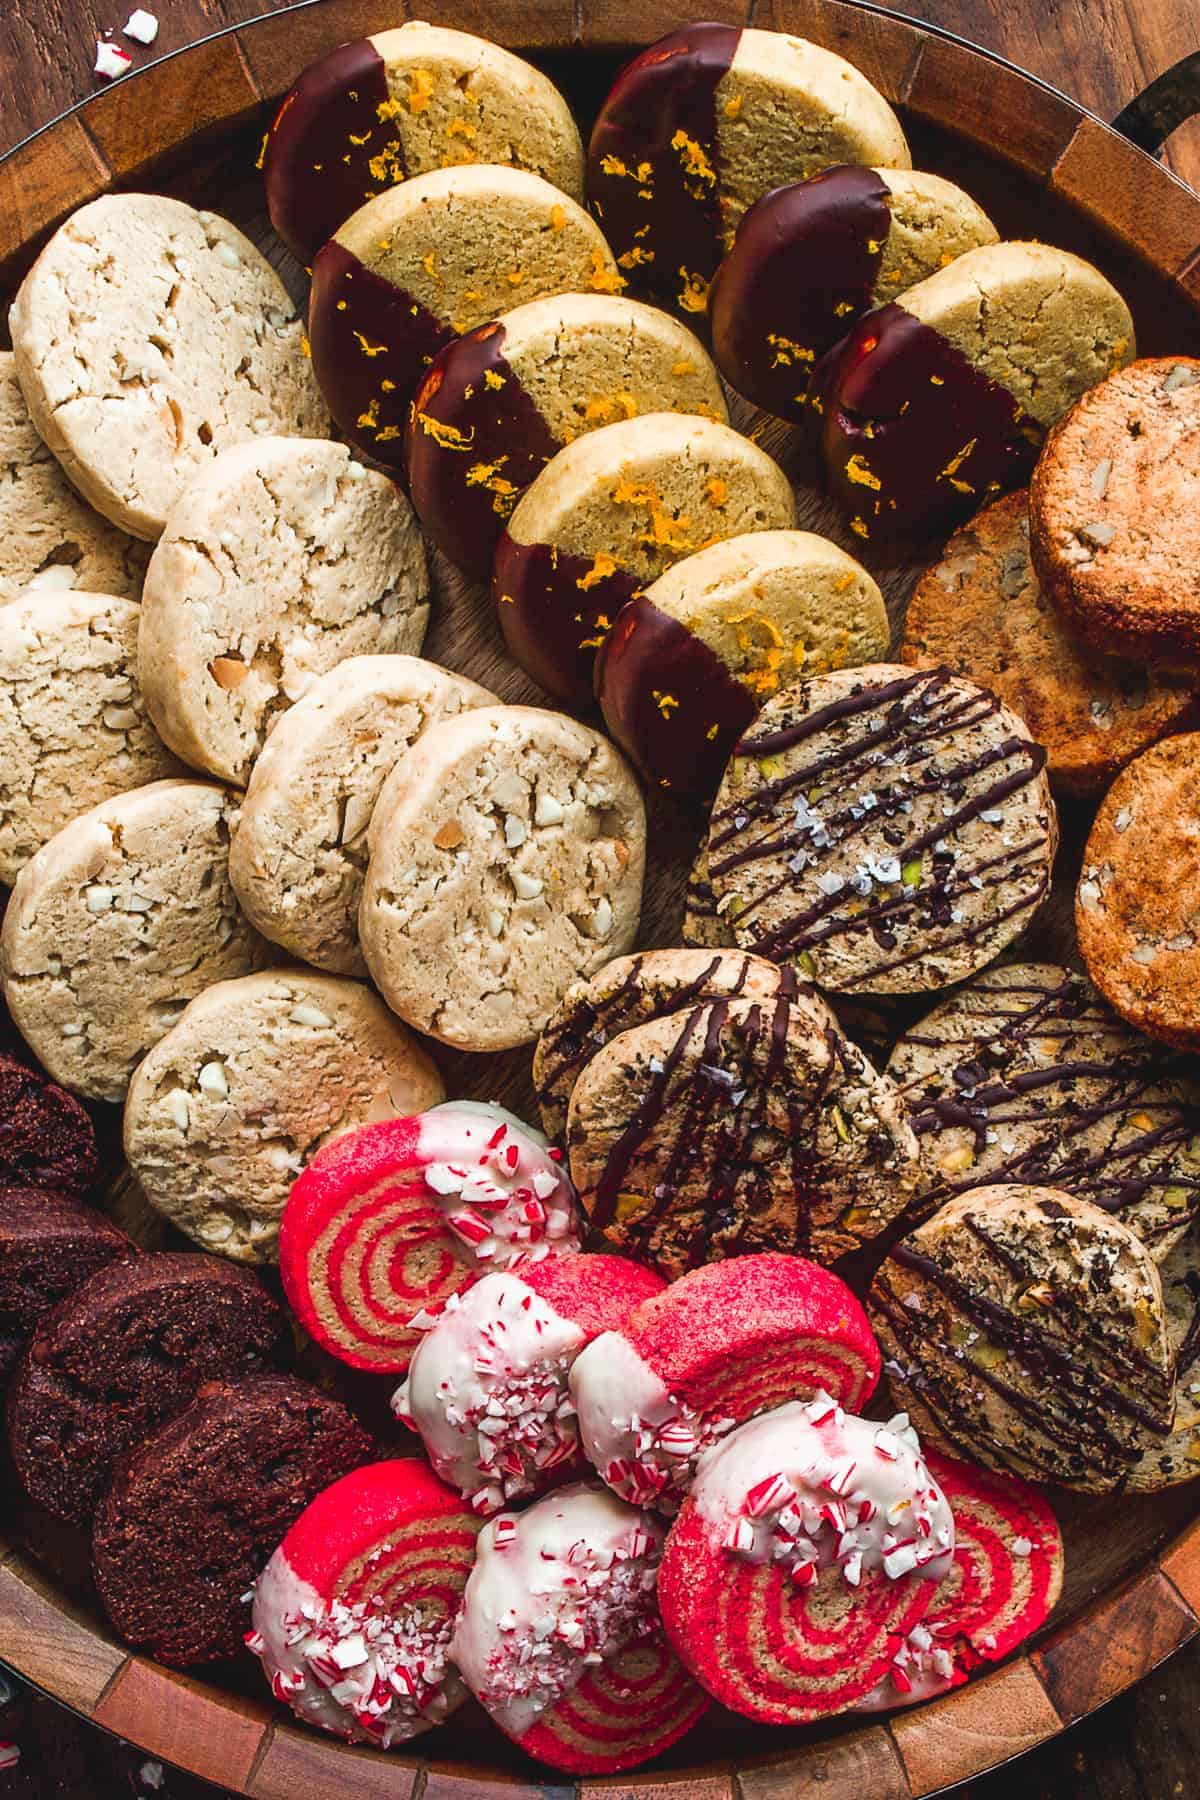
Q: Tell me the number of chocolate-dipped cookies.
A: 8